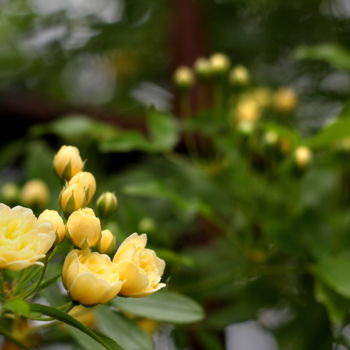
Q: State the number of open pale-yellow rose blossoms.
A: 3